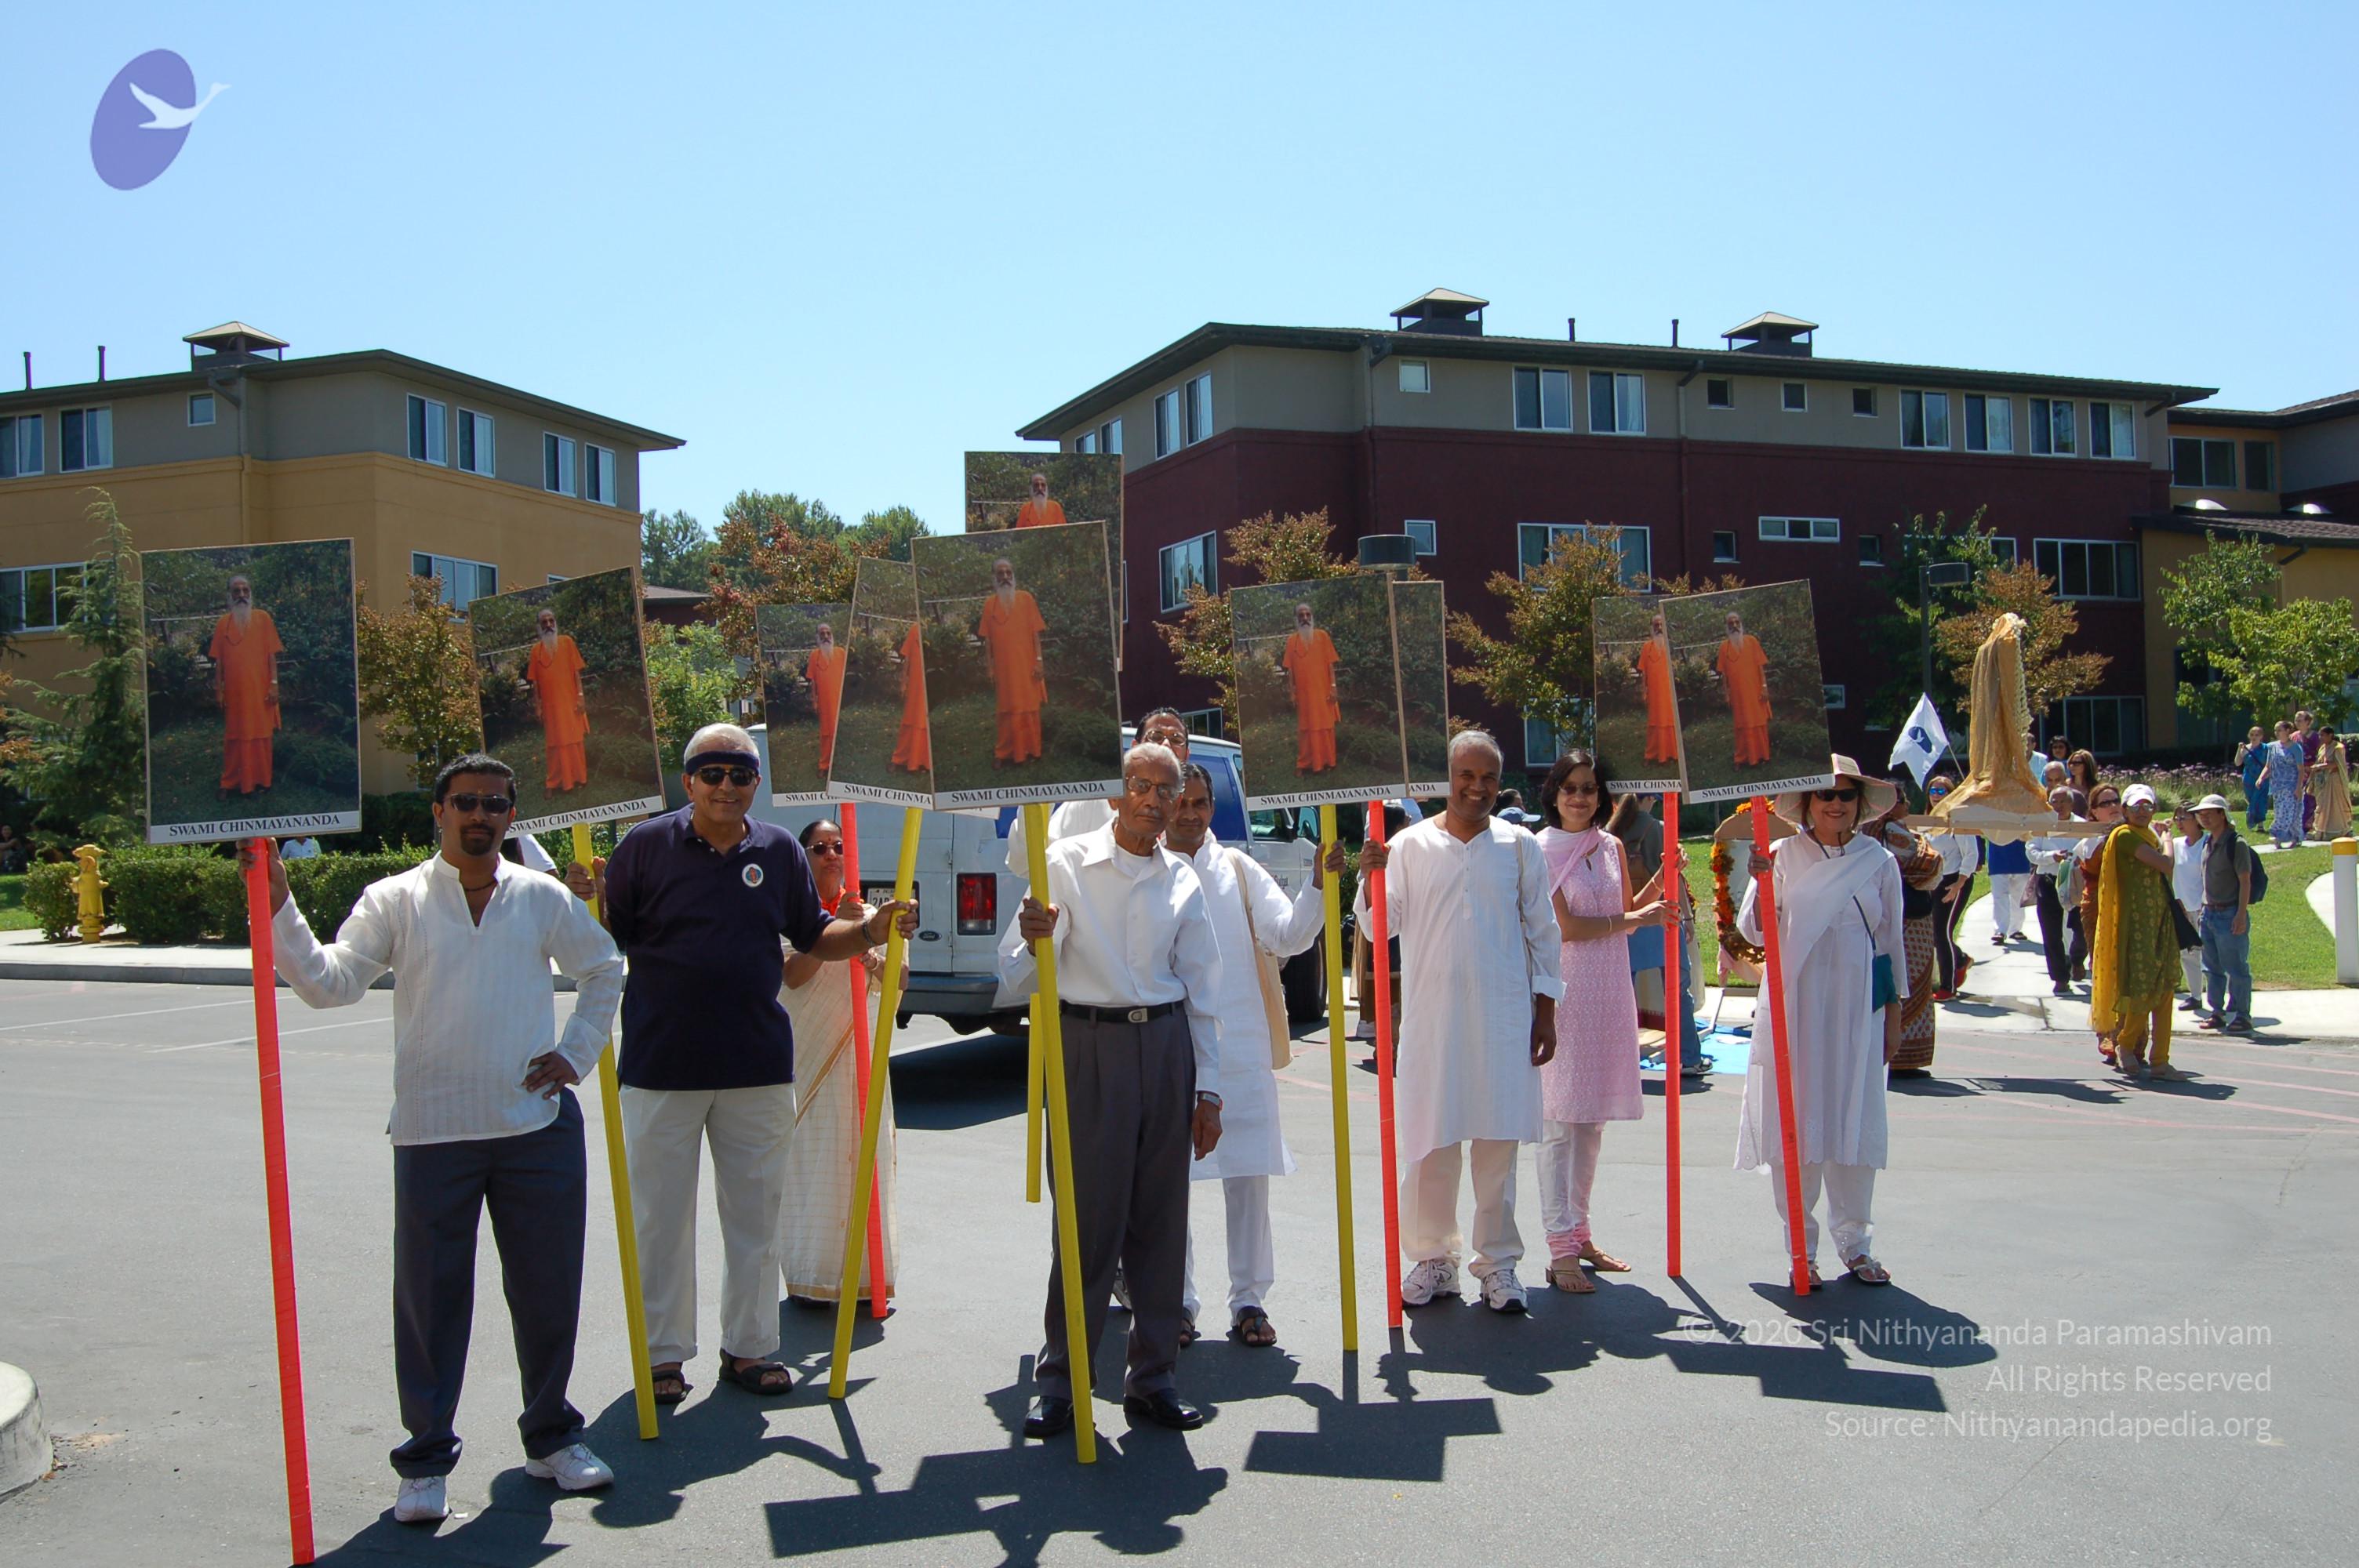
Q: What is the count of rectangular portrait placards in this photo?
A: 10